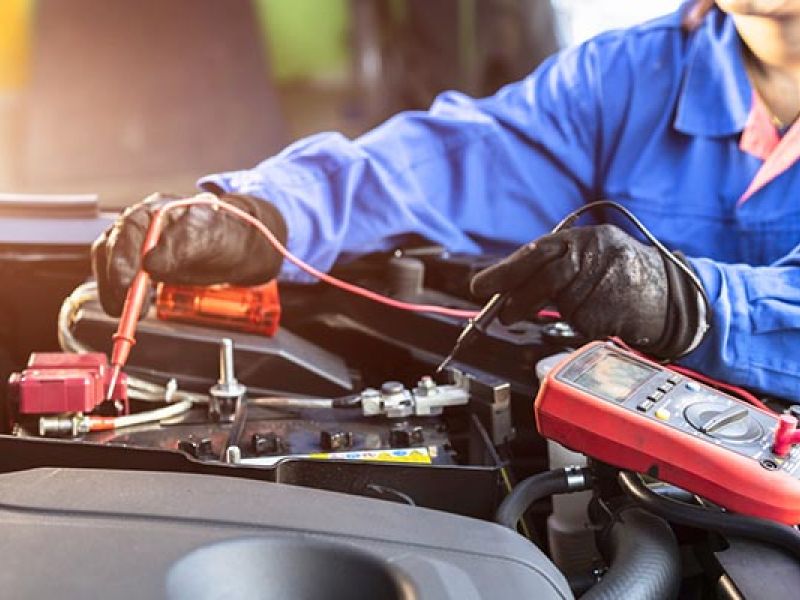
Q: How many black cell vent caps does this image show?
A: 4